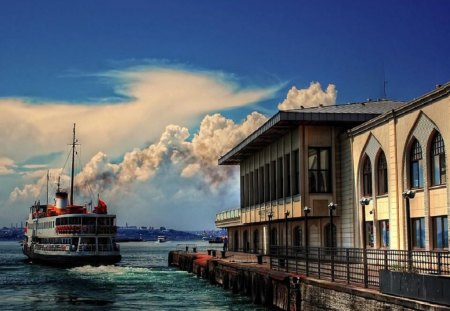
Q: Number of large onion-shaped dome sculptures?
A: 0